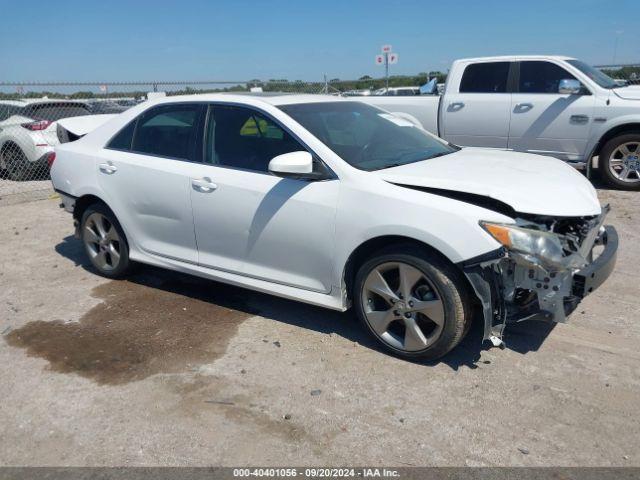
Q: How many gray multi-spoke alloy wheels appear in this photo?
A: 2